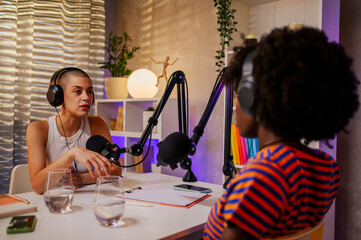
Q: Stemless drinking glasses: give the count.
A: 2